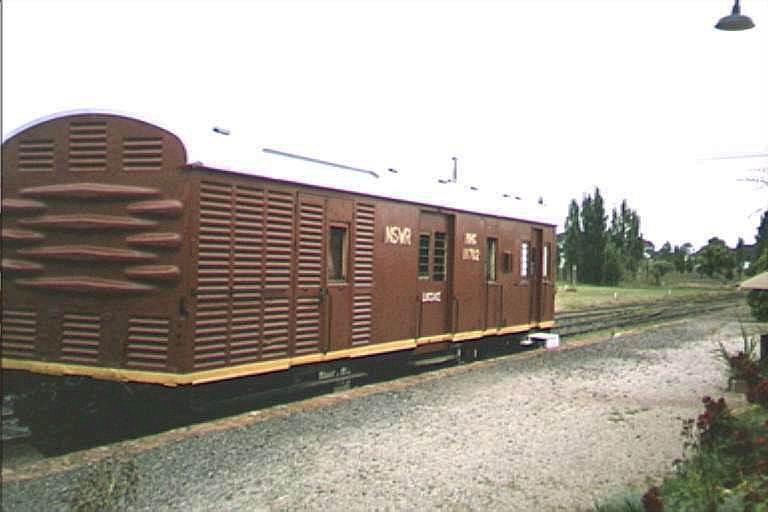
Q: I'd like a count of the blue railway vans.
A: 0